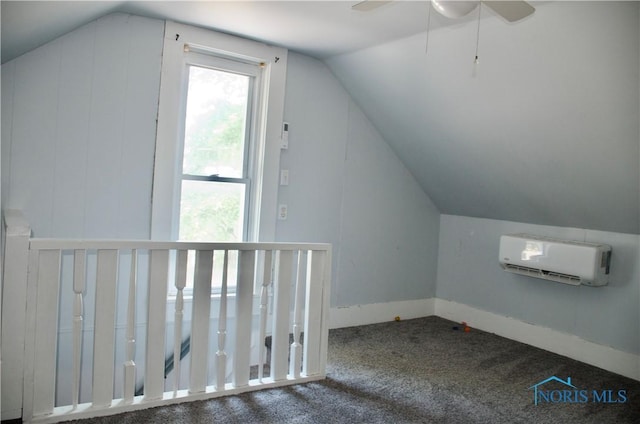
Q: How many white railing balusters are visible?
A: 13